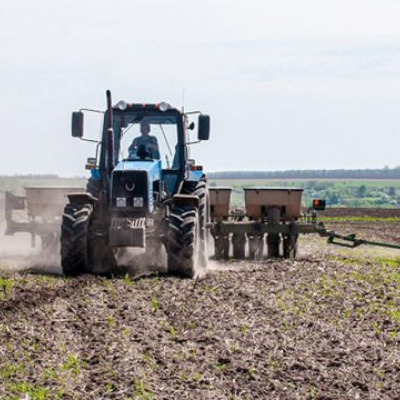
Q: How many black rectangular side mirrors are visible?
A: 2